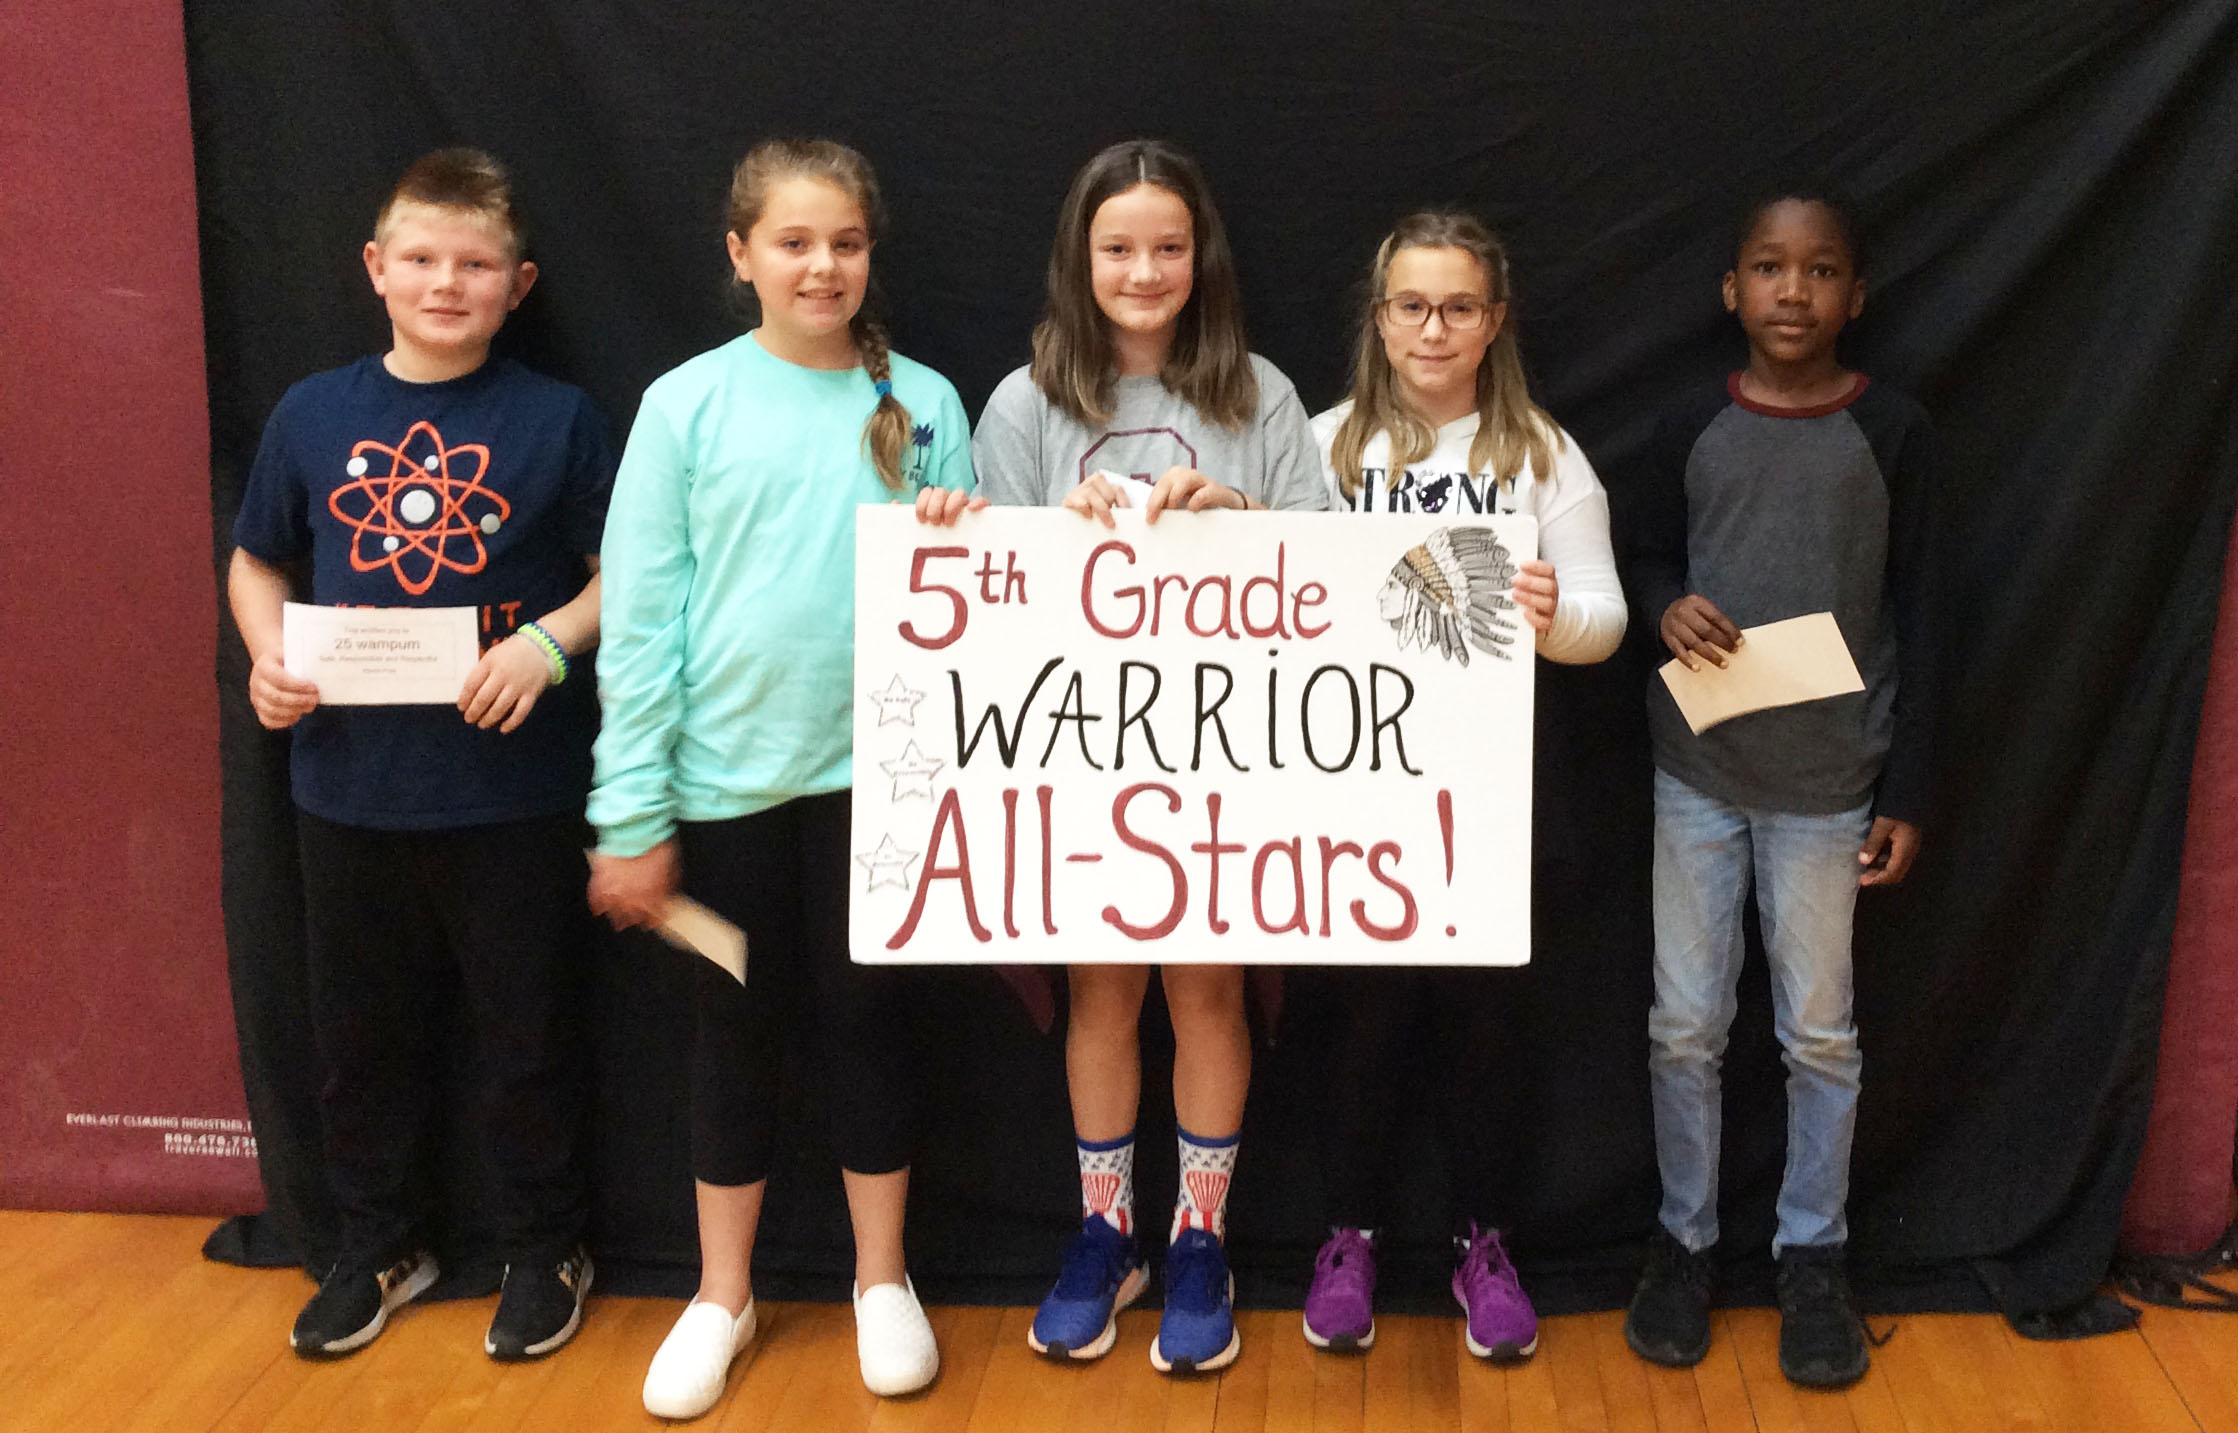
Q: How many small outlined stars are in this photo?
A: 3